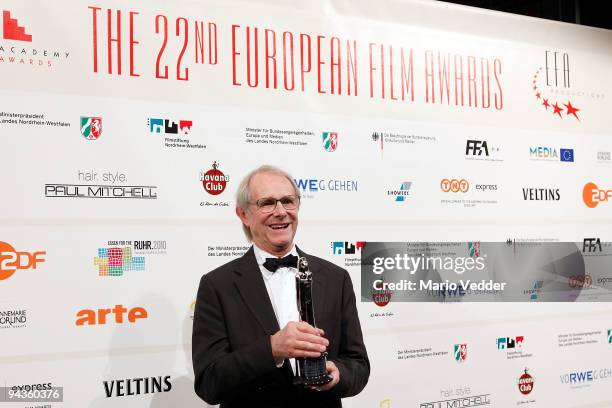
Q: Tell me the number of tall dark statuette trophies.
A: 1